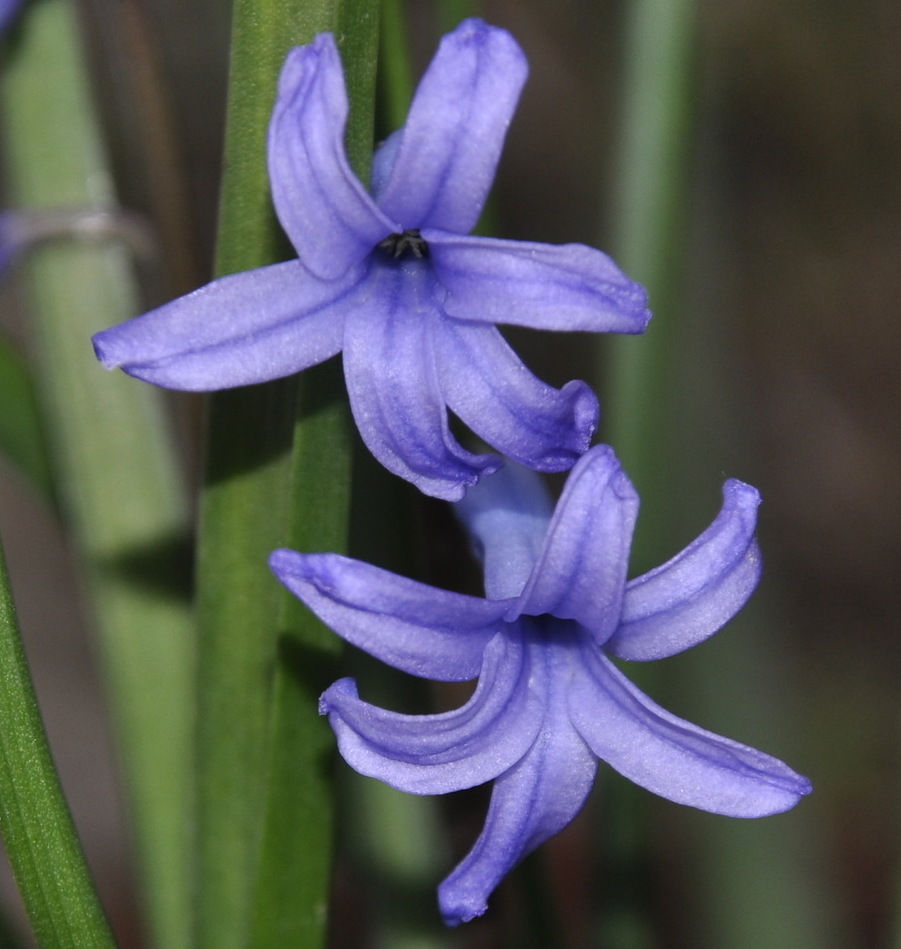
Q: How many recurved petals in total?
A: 12